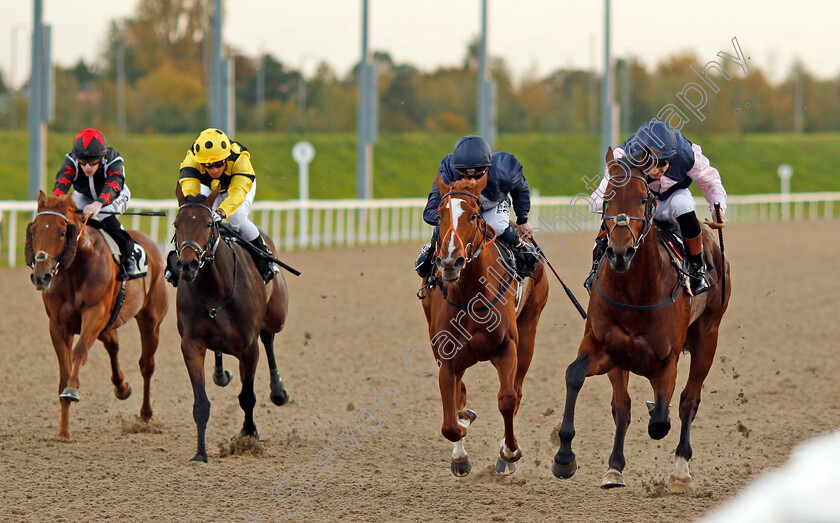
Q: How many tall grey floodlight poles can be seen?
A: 5